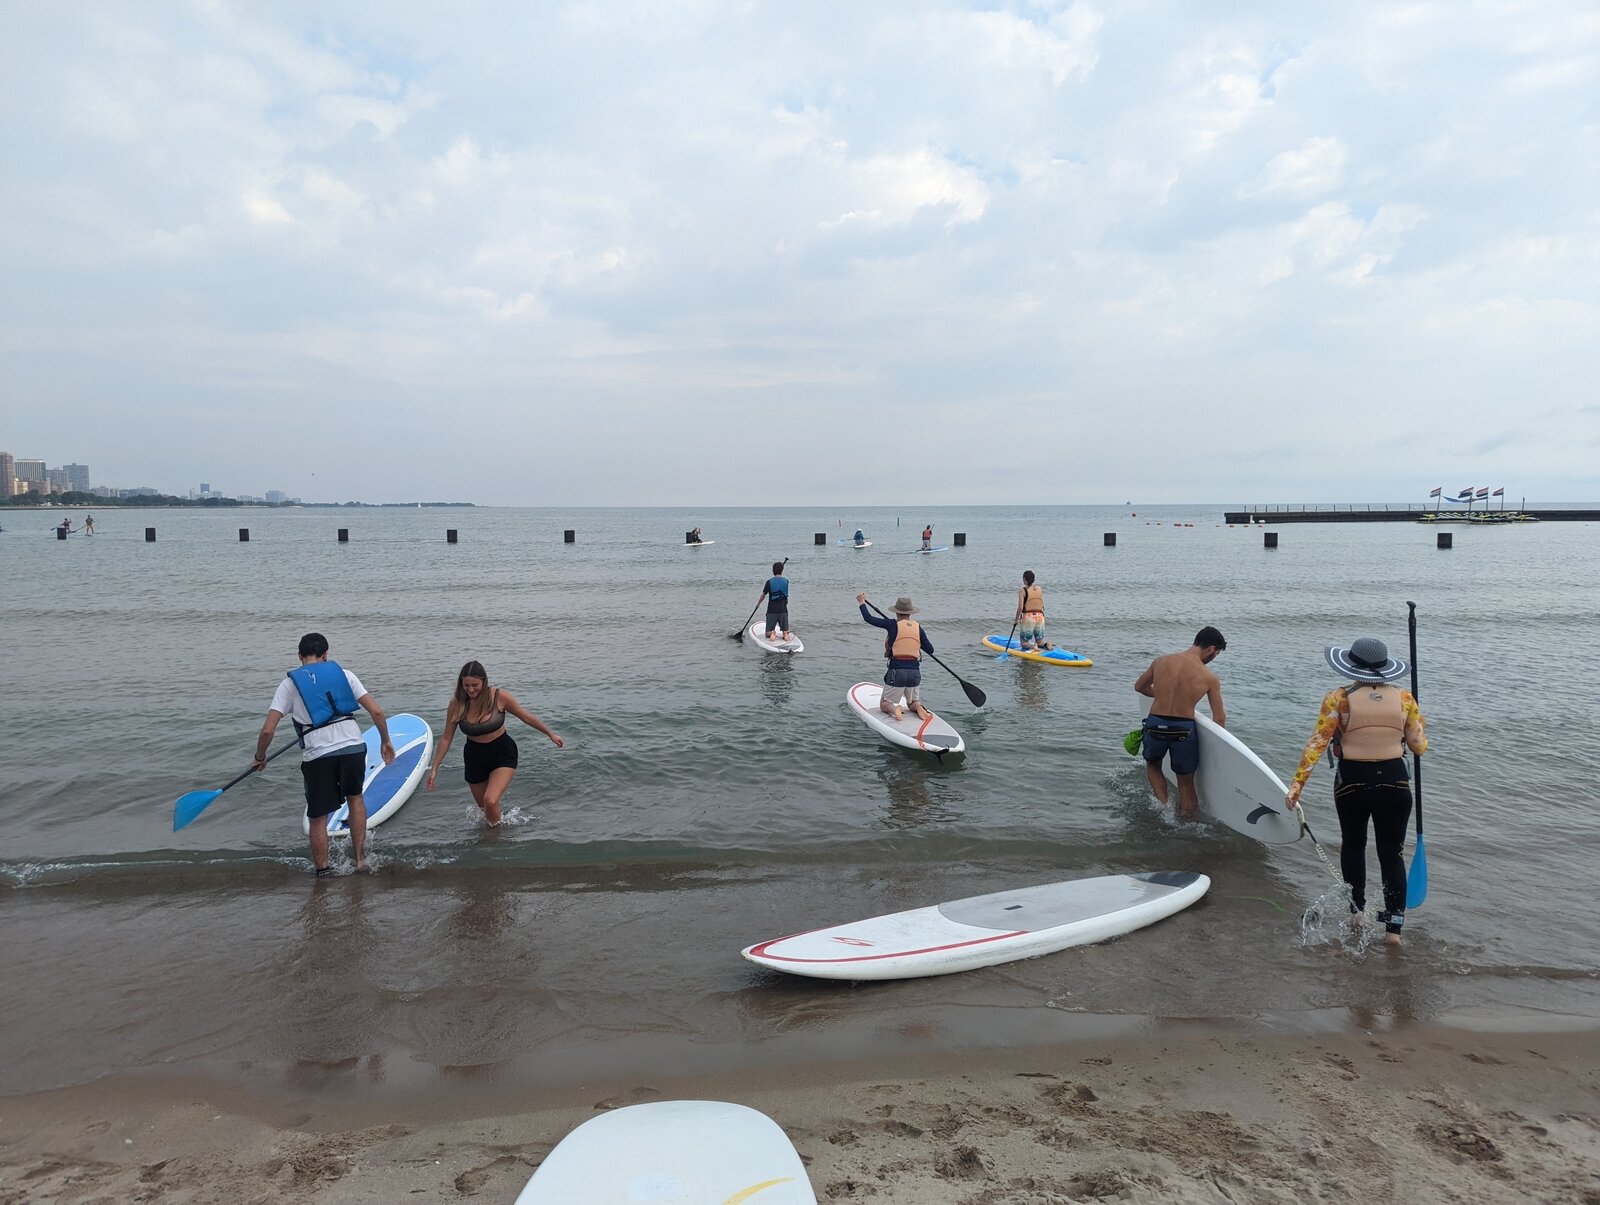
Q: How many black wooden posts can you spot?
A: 12